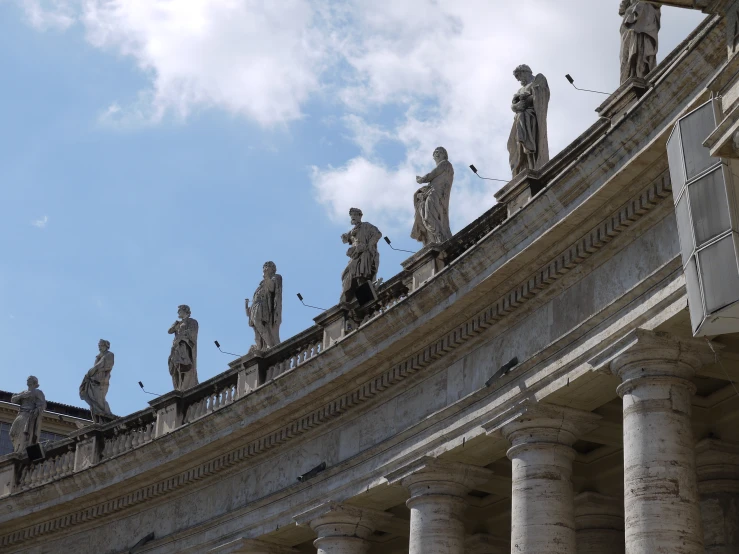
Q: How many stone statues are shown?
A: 8